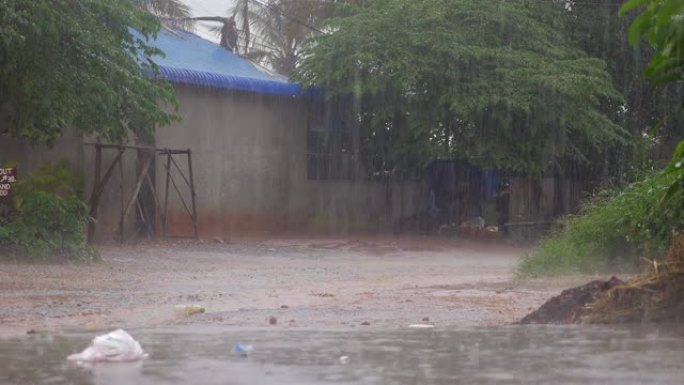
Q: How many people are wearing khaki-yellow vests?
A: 0